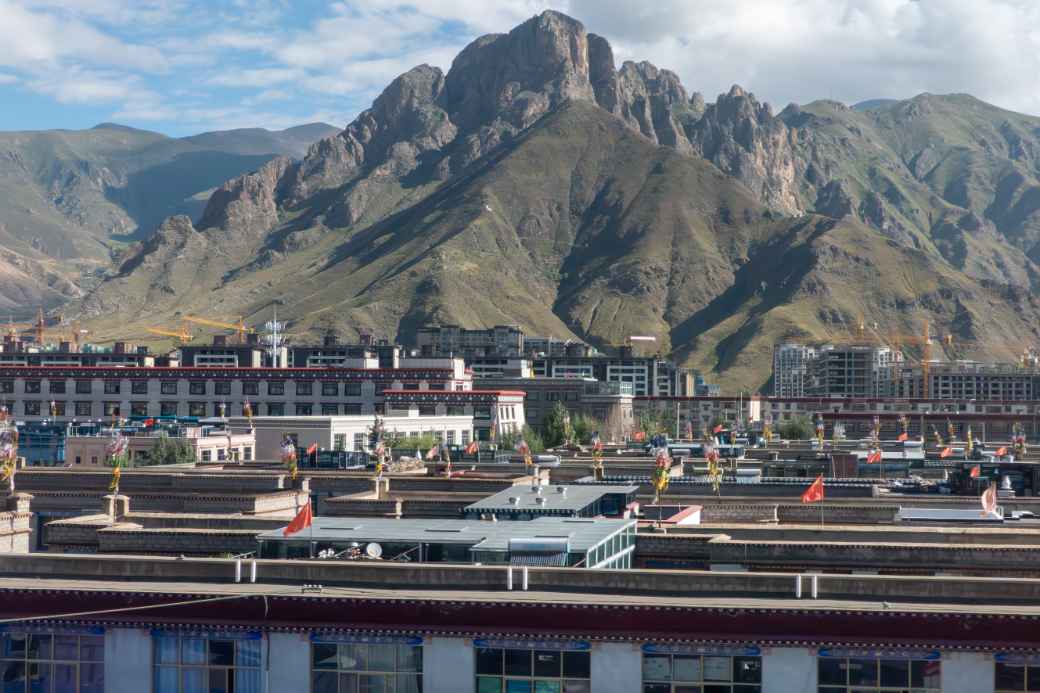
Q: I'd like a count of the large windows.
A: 7